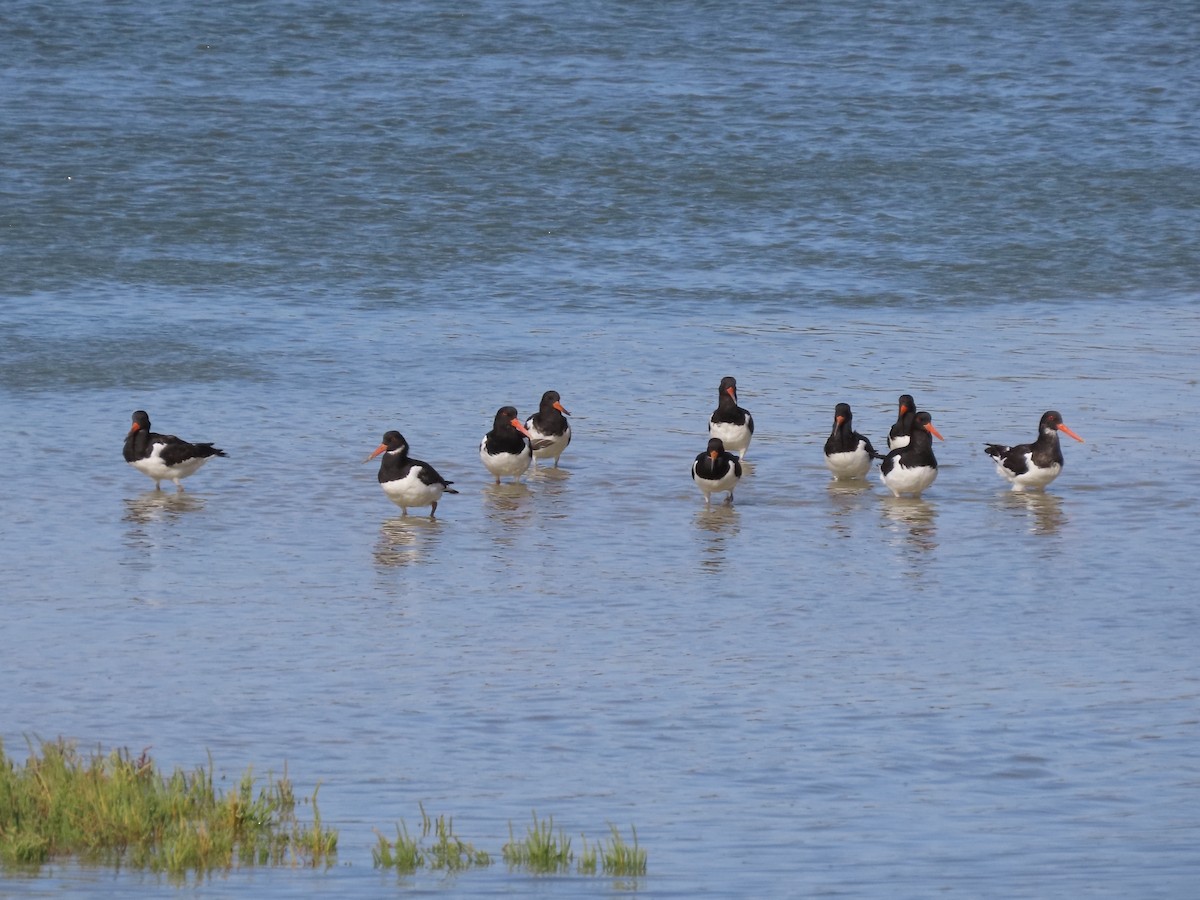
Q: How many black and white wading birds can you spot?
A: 10